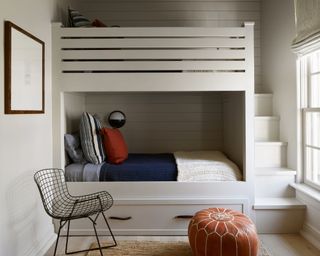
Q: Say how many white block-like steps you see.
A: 5